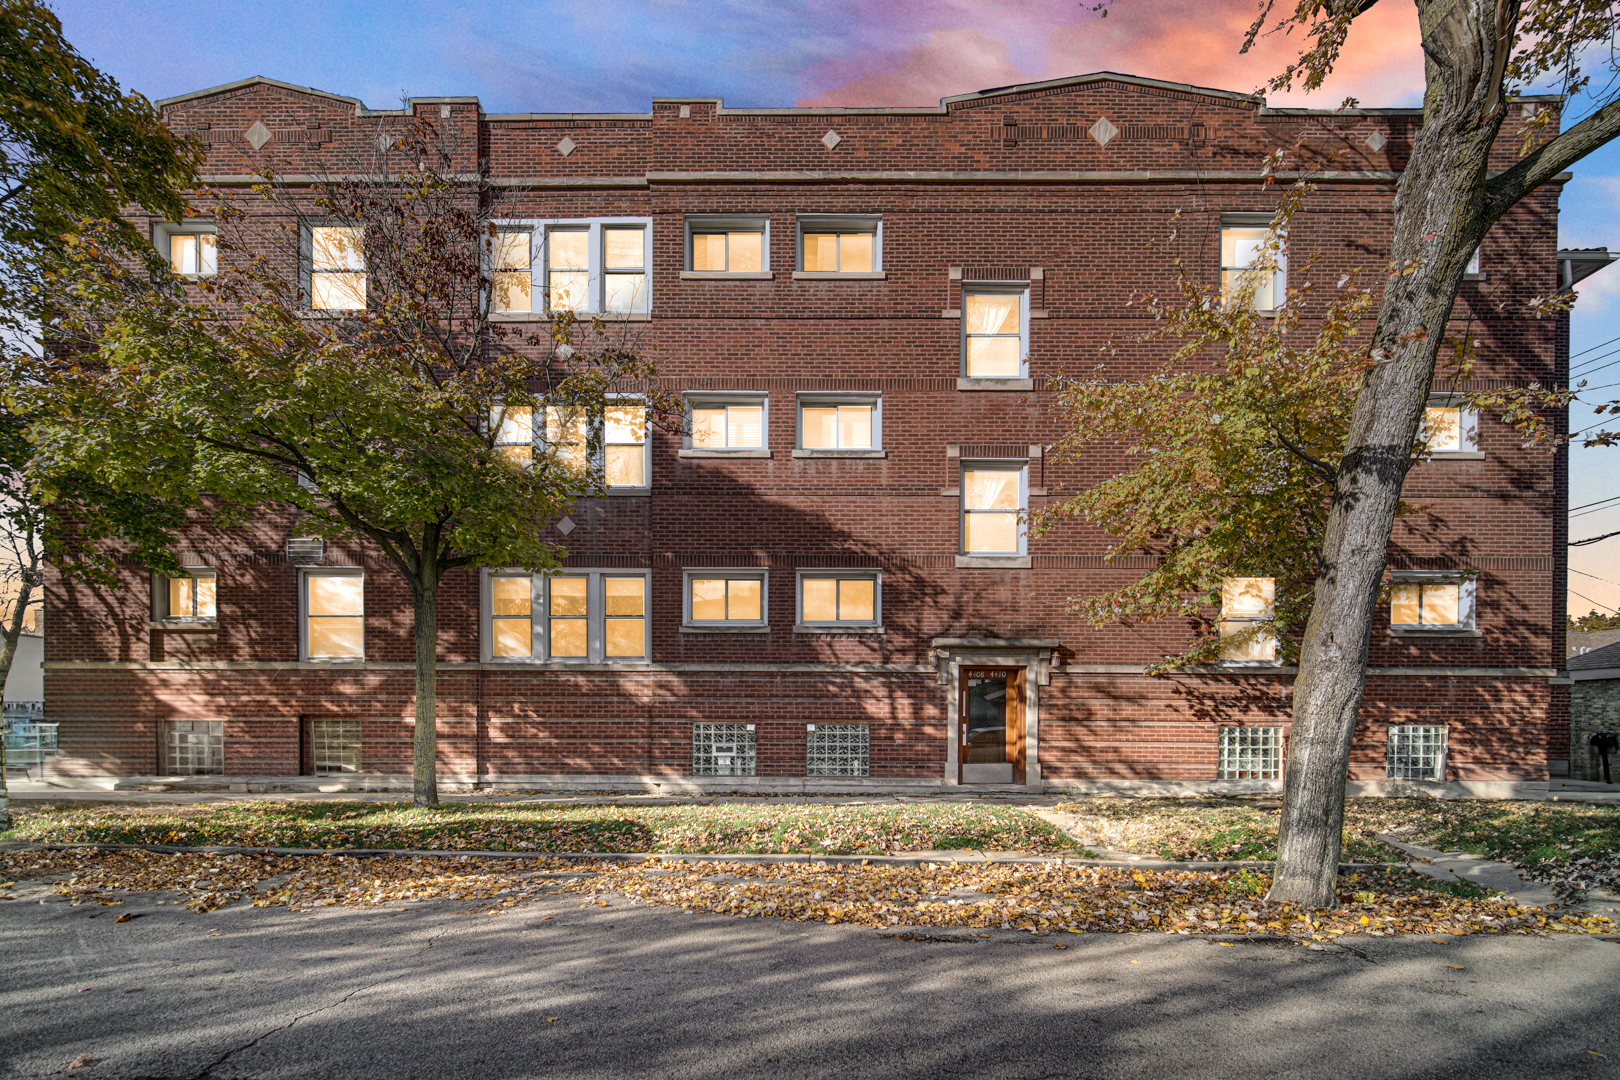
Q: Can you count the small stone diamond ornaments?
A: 8